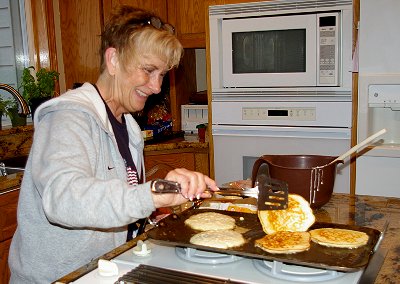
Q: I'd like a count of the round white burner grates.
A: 2